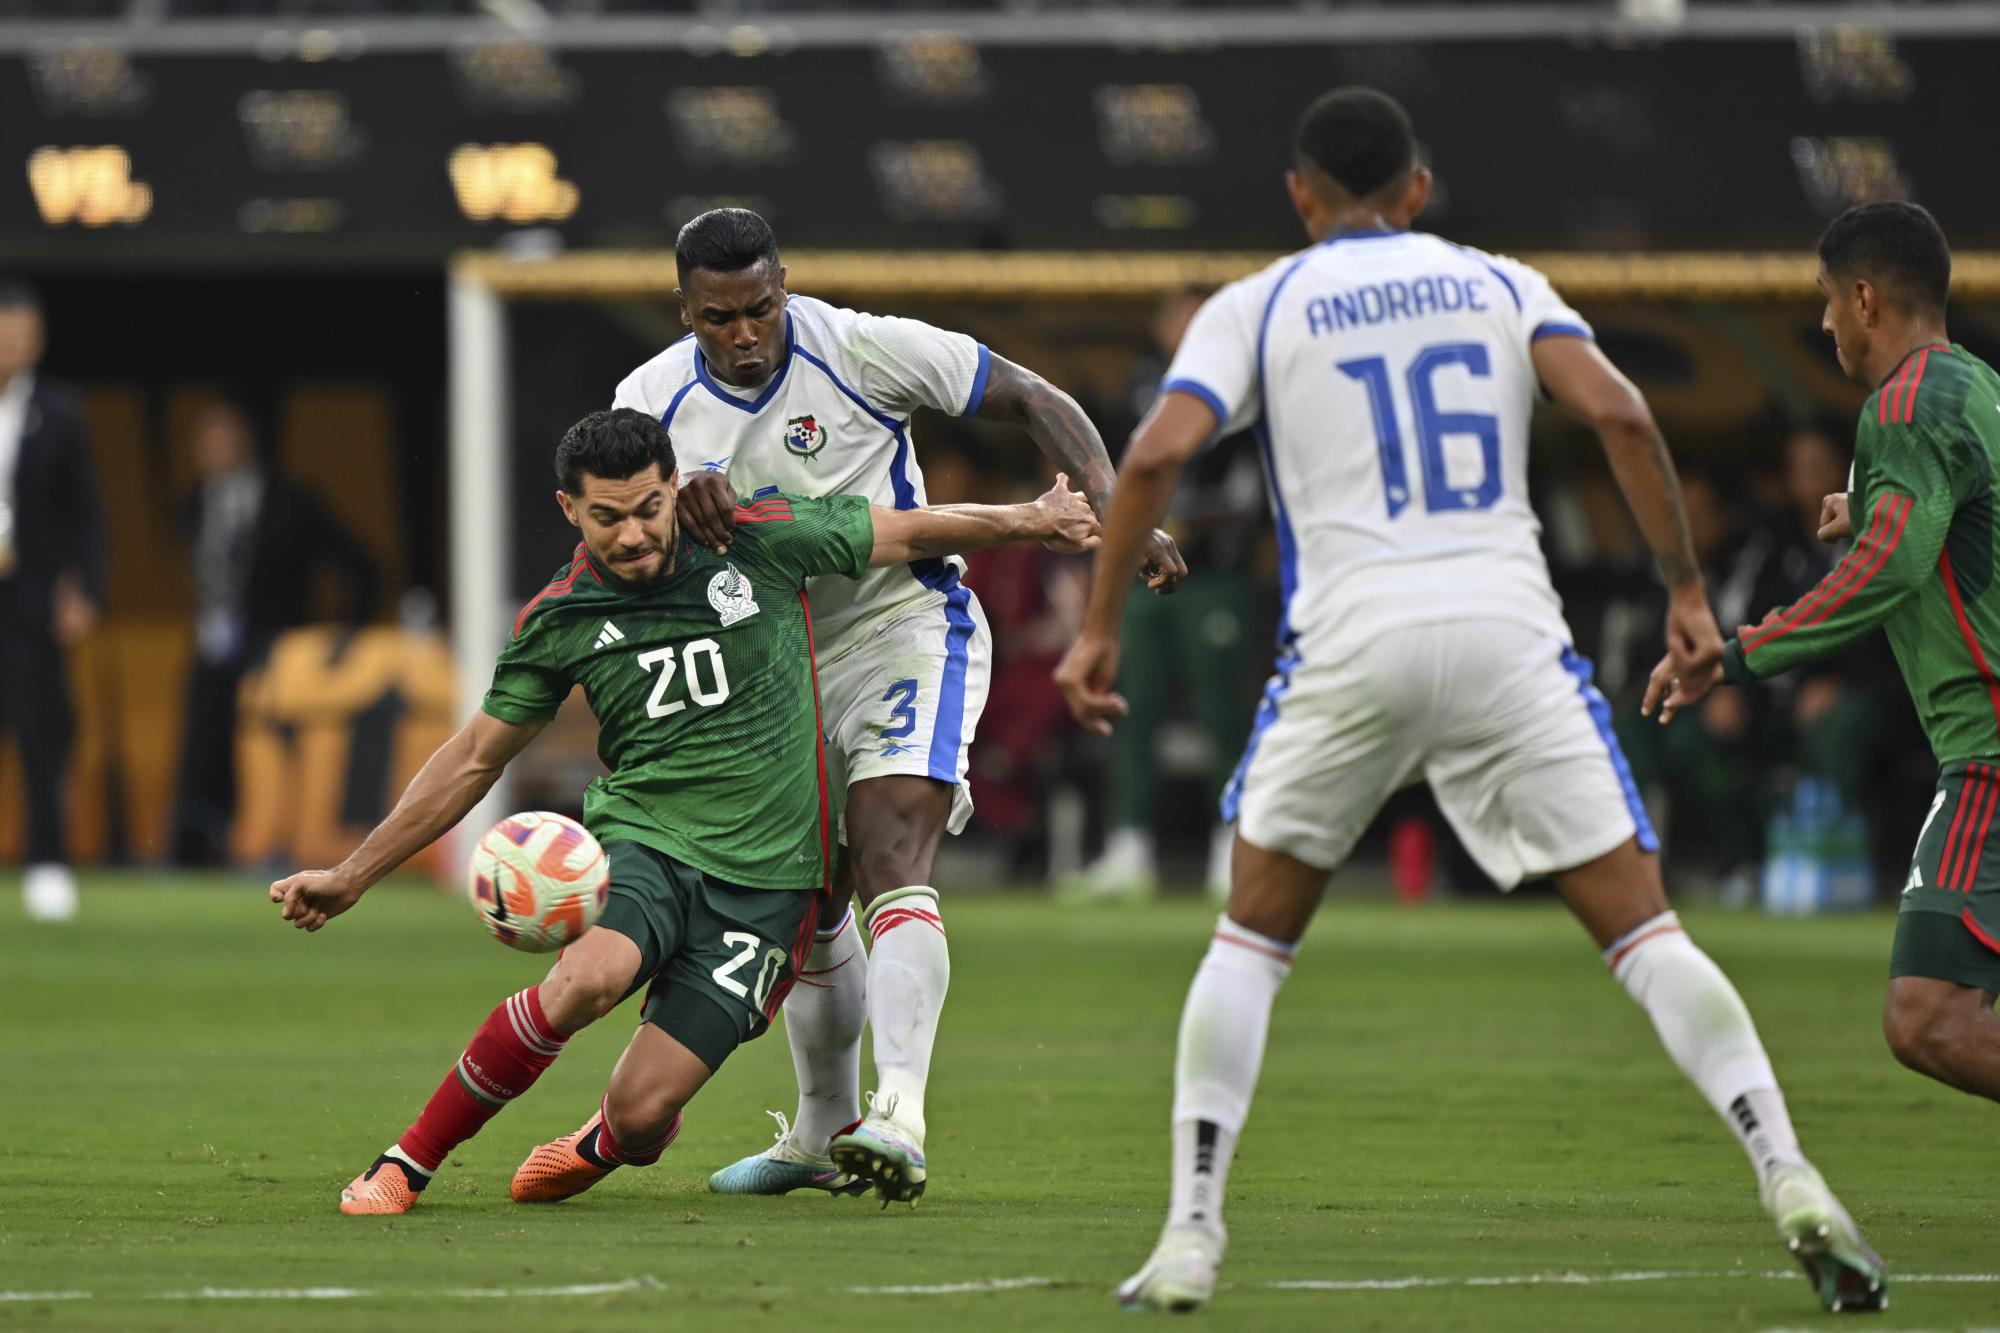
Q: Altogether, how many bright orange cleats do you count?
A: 2